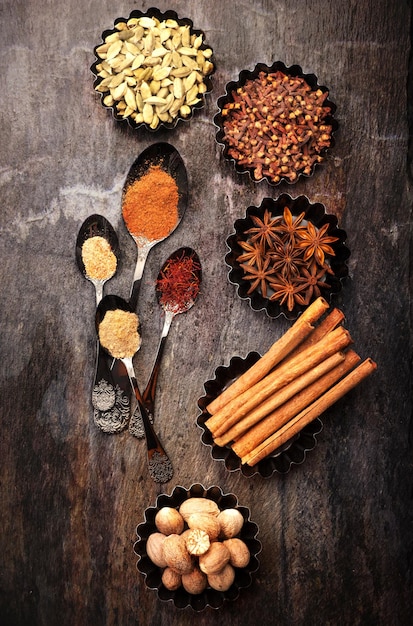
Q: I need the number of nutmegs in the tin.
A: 12